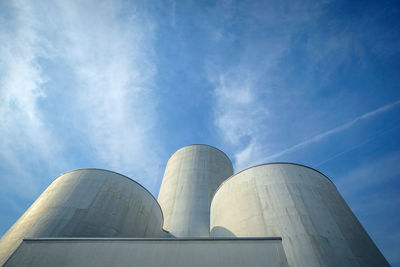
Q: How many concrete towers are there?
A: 3